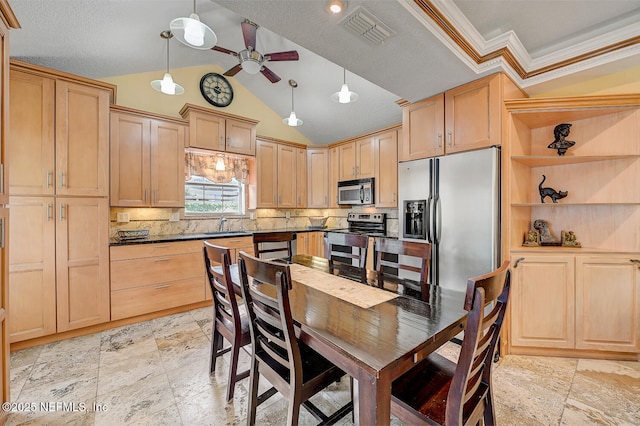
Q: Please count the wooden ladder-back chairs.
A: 6